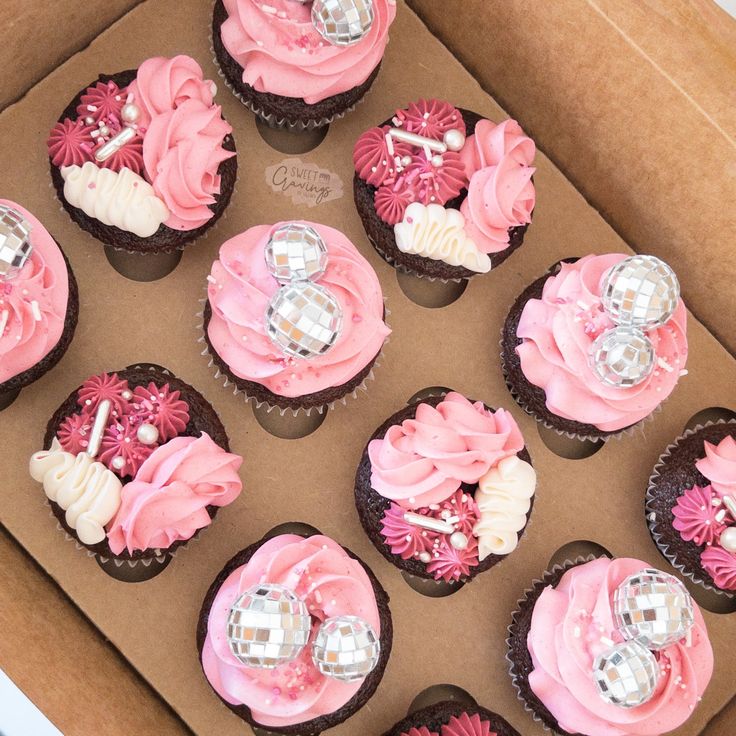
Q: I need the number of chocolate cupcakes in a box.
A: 12